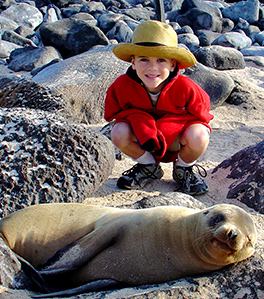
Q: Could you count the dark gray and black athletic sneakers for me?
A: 2